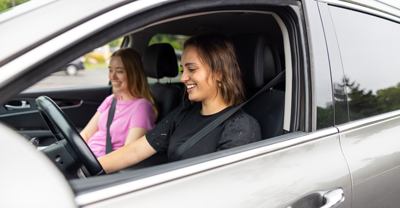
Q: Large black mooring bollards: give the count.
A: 0